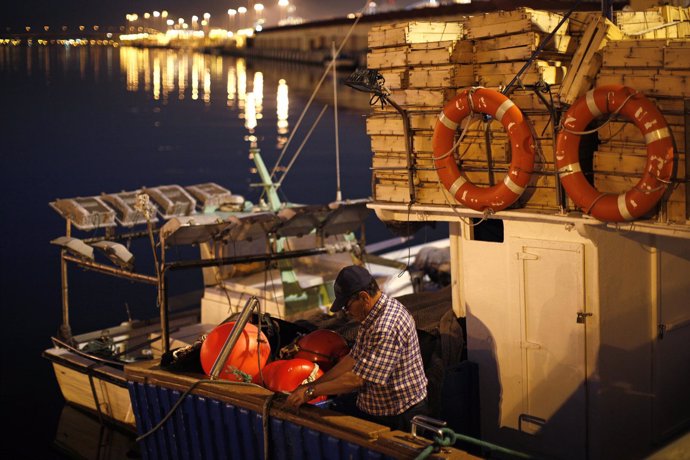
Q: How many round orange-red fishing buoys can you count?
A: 3